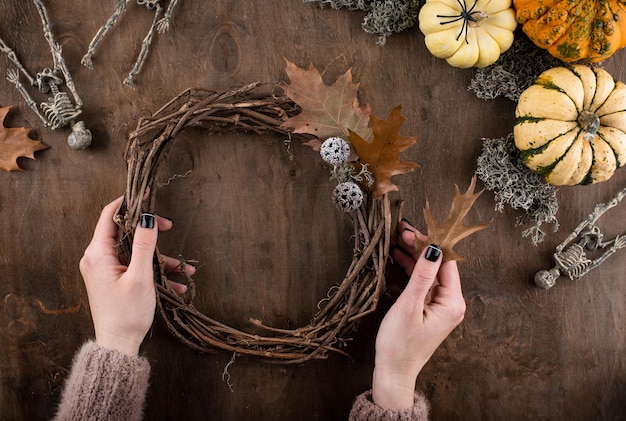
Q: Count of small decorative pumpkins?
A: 3